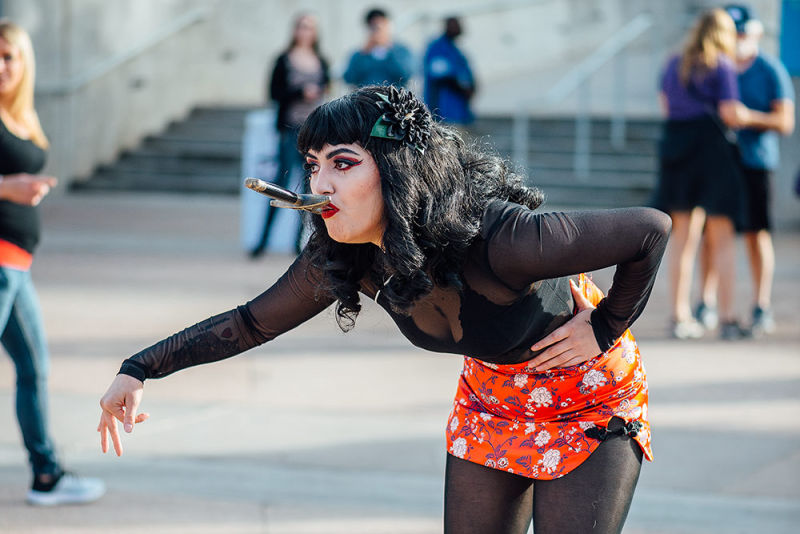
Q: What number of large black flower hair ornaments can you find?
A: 1